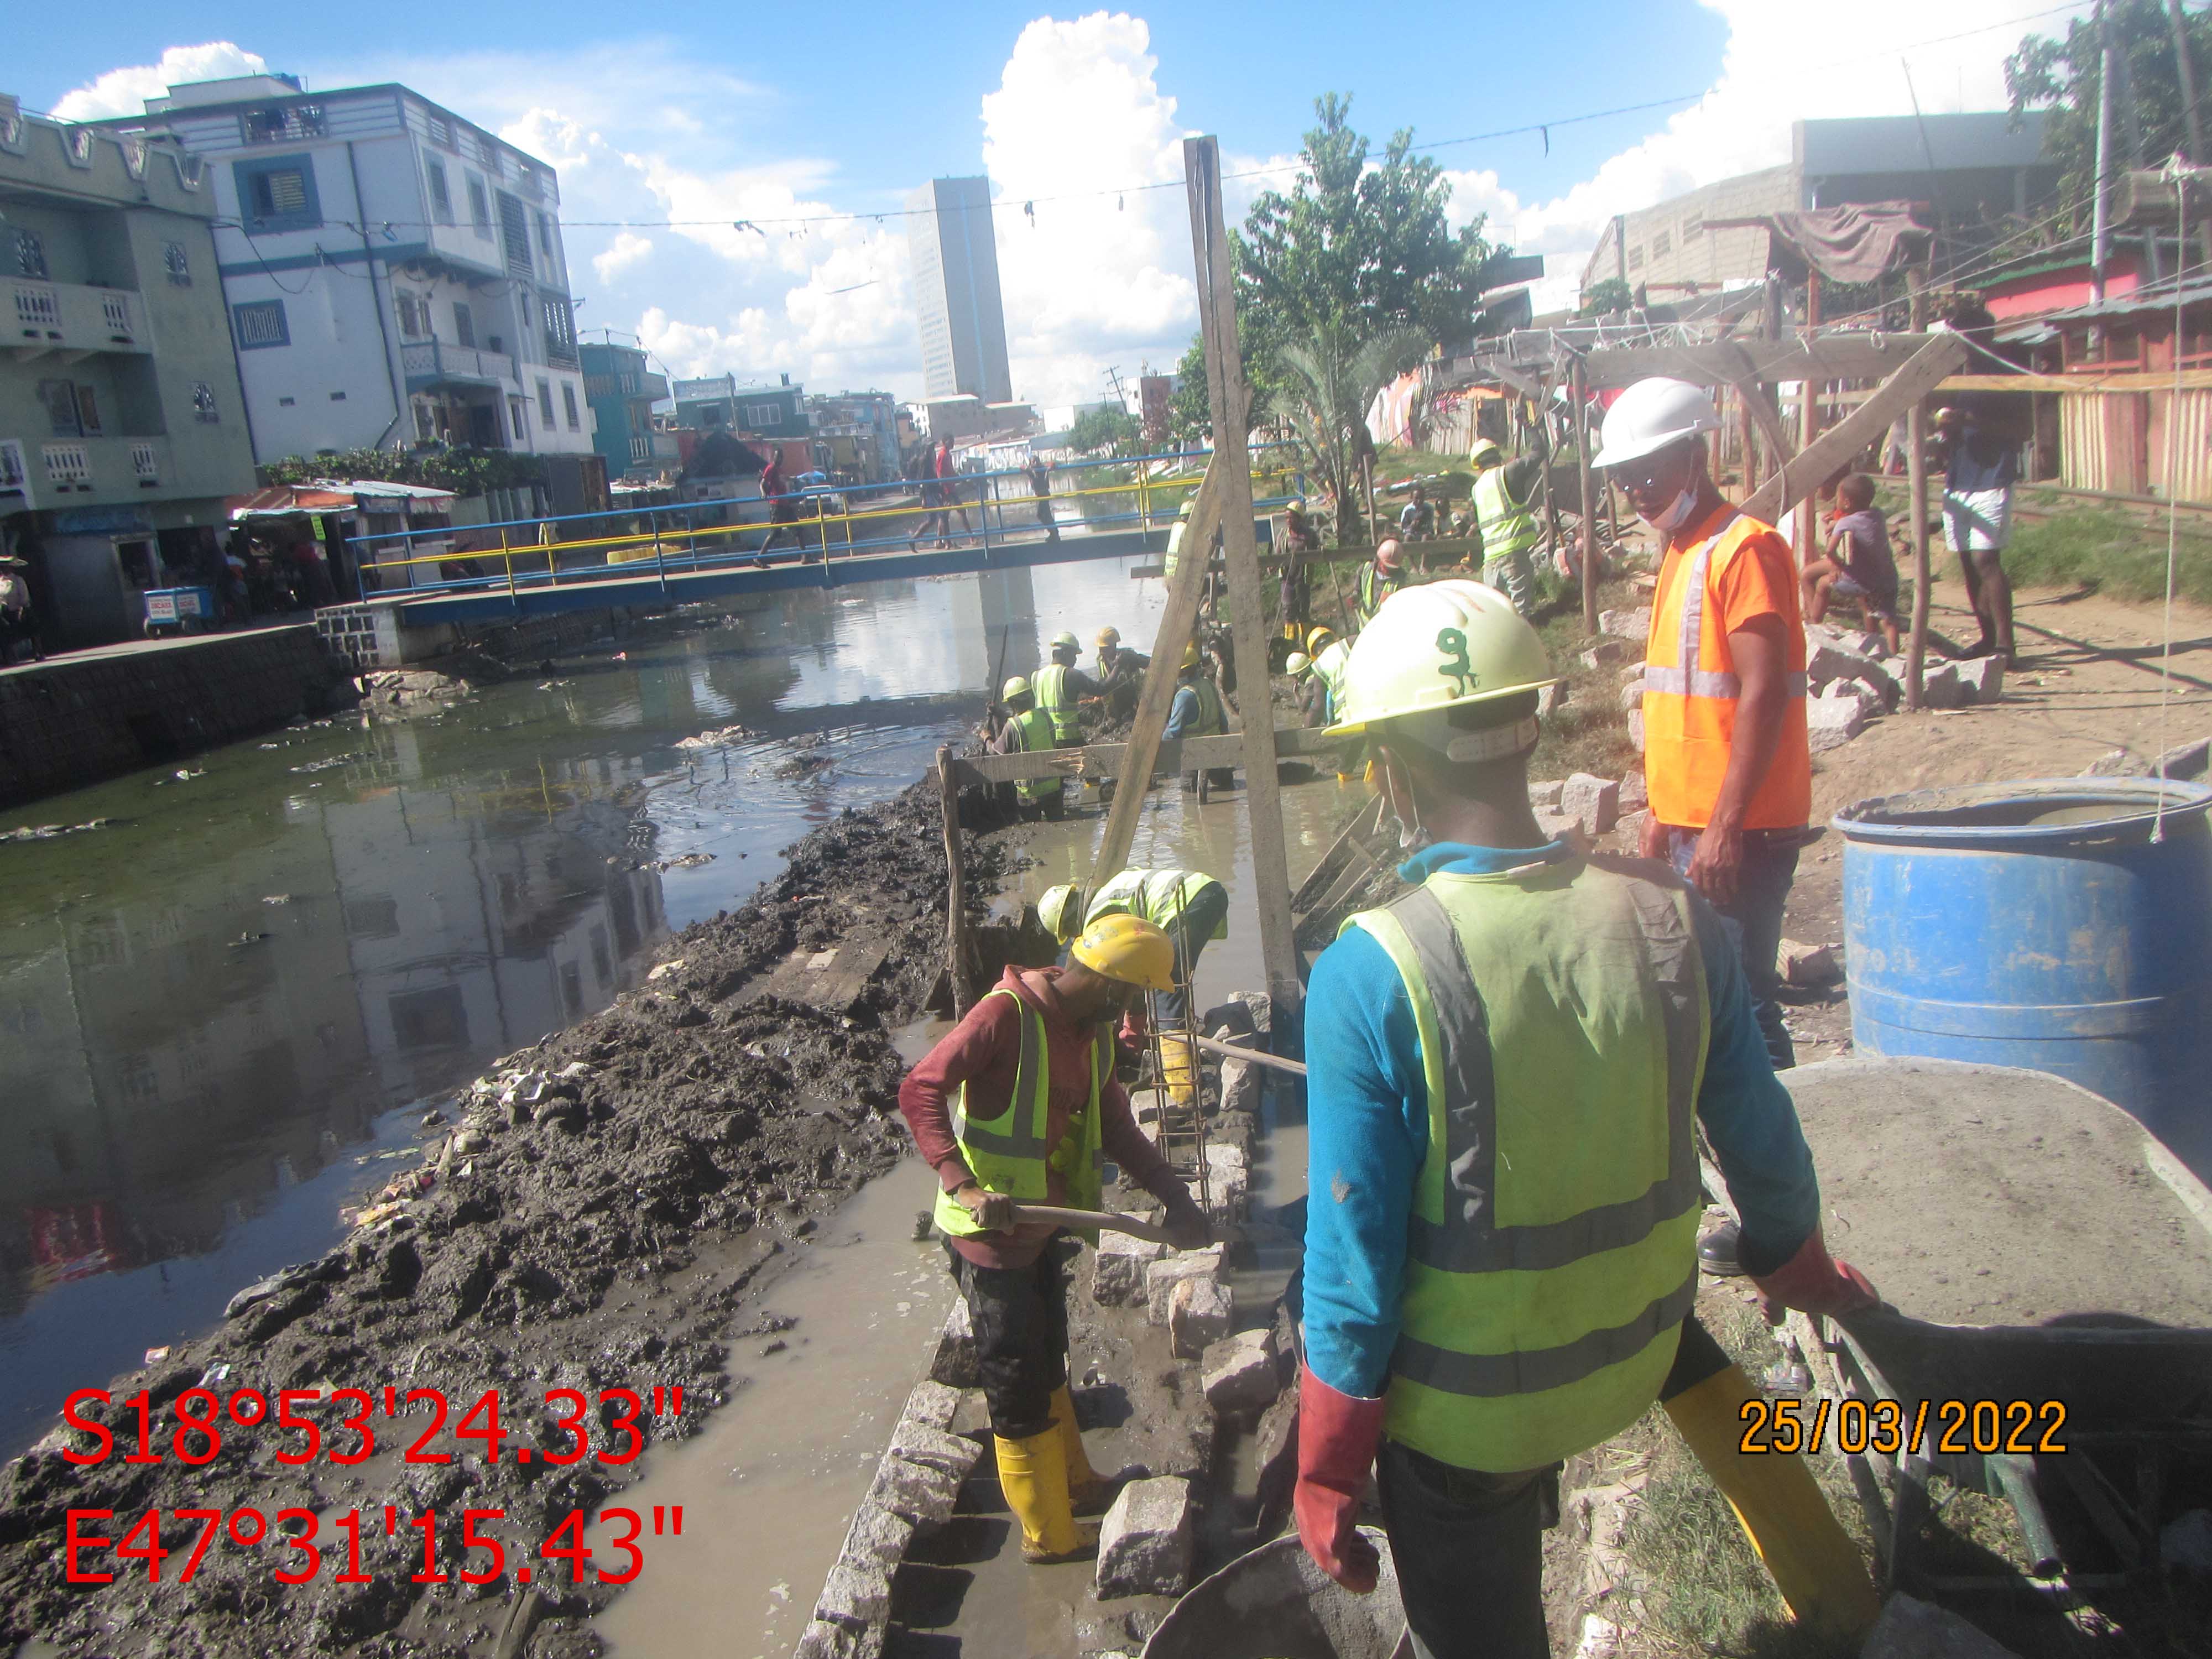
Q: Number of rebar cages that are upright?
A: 1